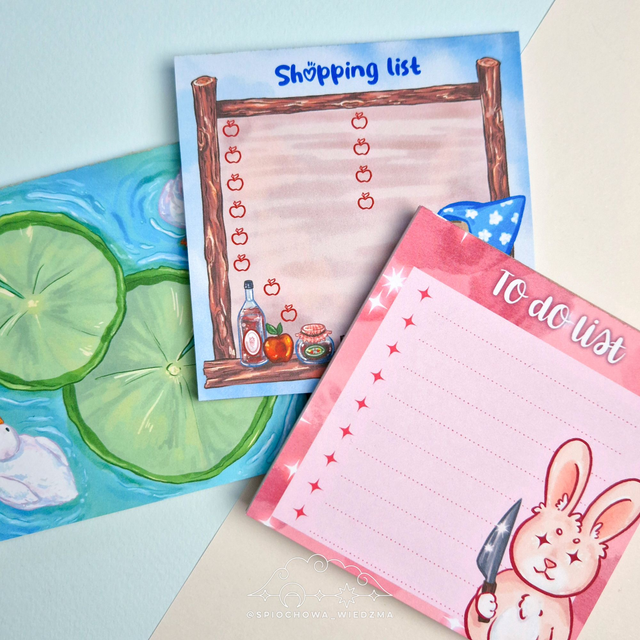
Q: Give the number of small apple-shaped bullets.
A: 12